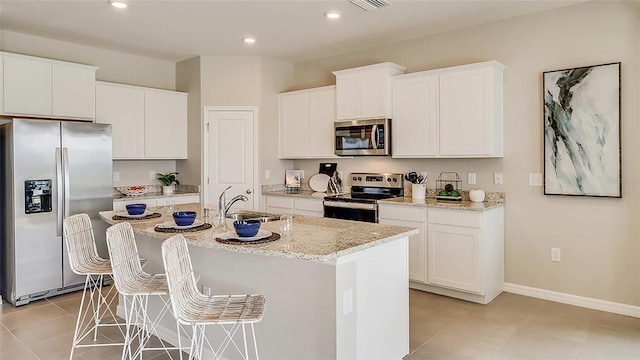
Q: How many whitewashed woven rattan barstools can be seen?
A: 3